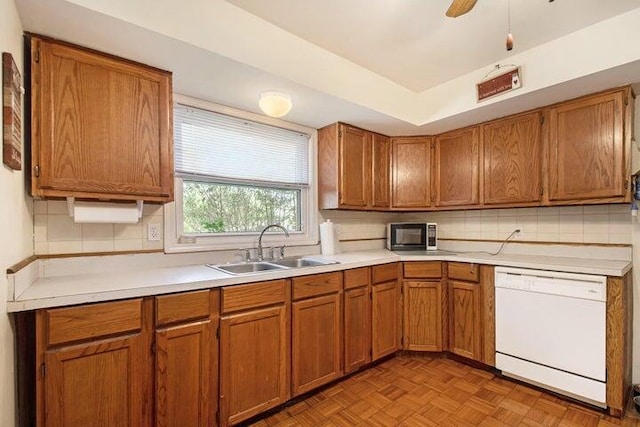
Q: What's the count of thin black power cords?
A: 1